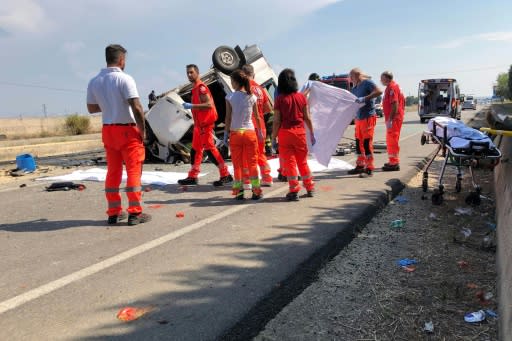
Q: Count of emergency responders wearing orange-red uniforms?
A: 7